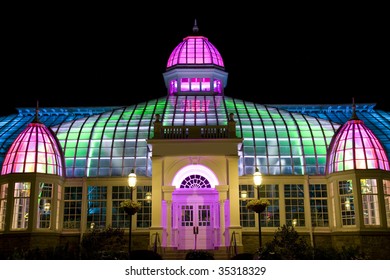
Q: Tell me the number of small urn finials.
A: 2